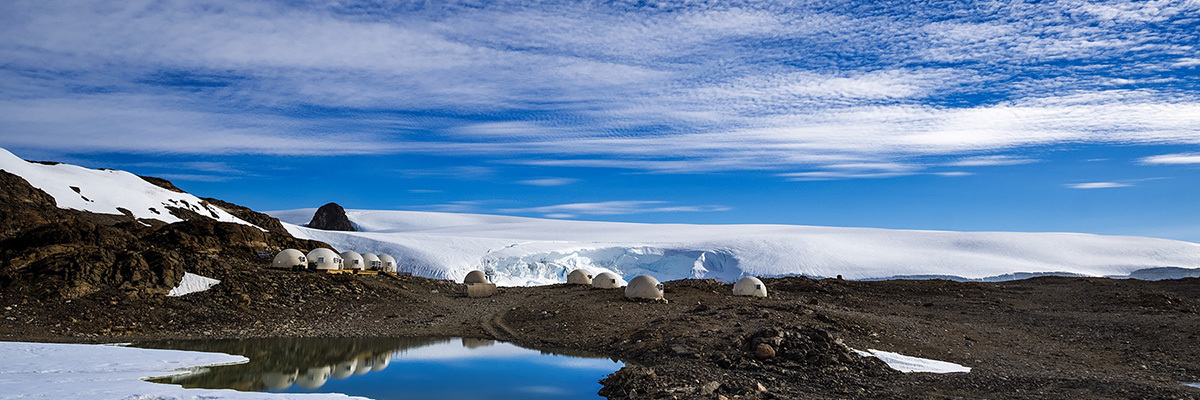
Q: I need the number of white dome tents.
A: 10